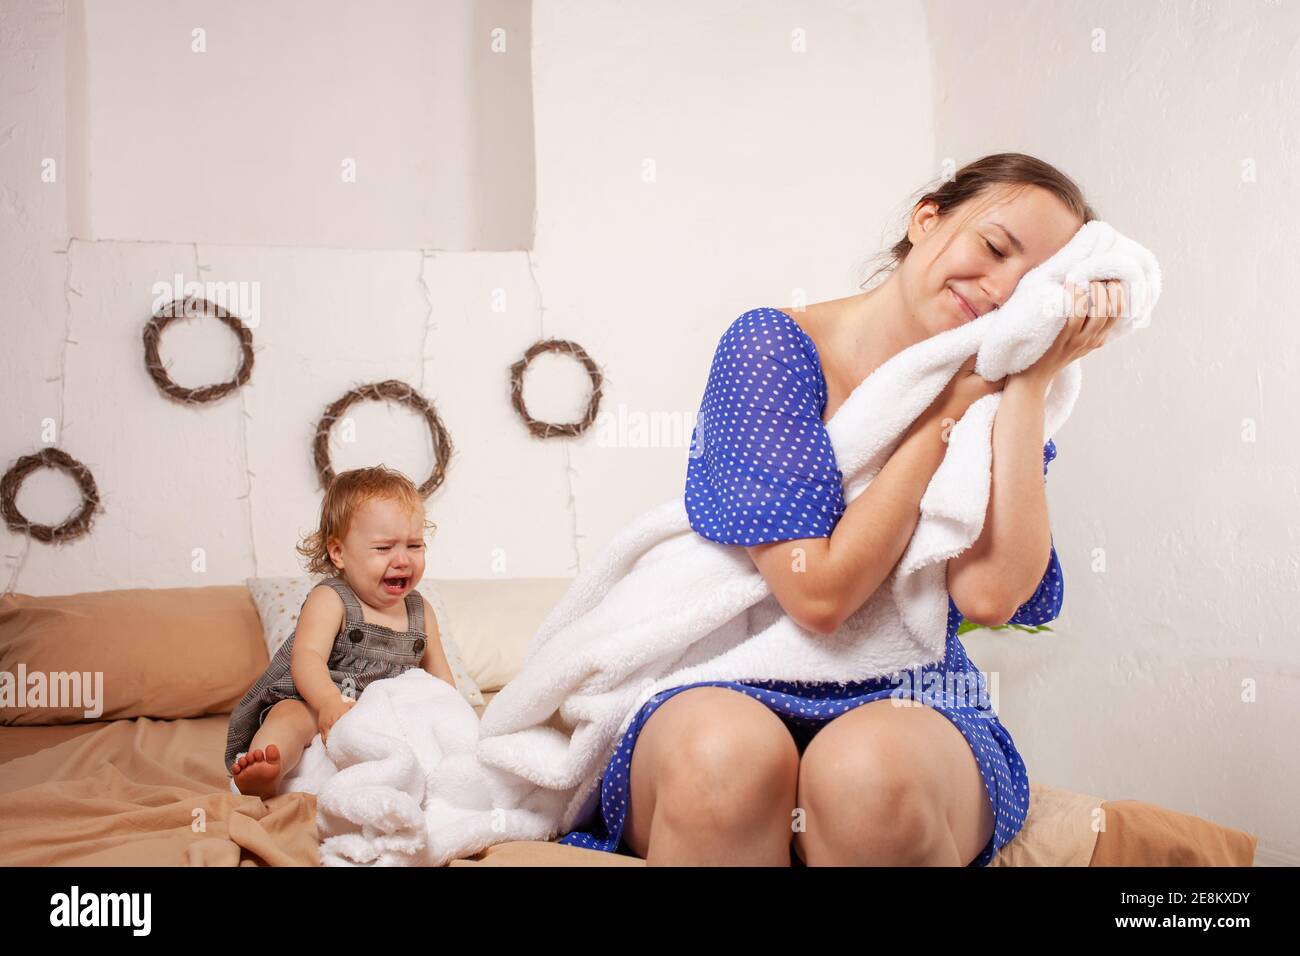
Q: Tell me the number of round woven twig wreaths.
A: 4